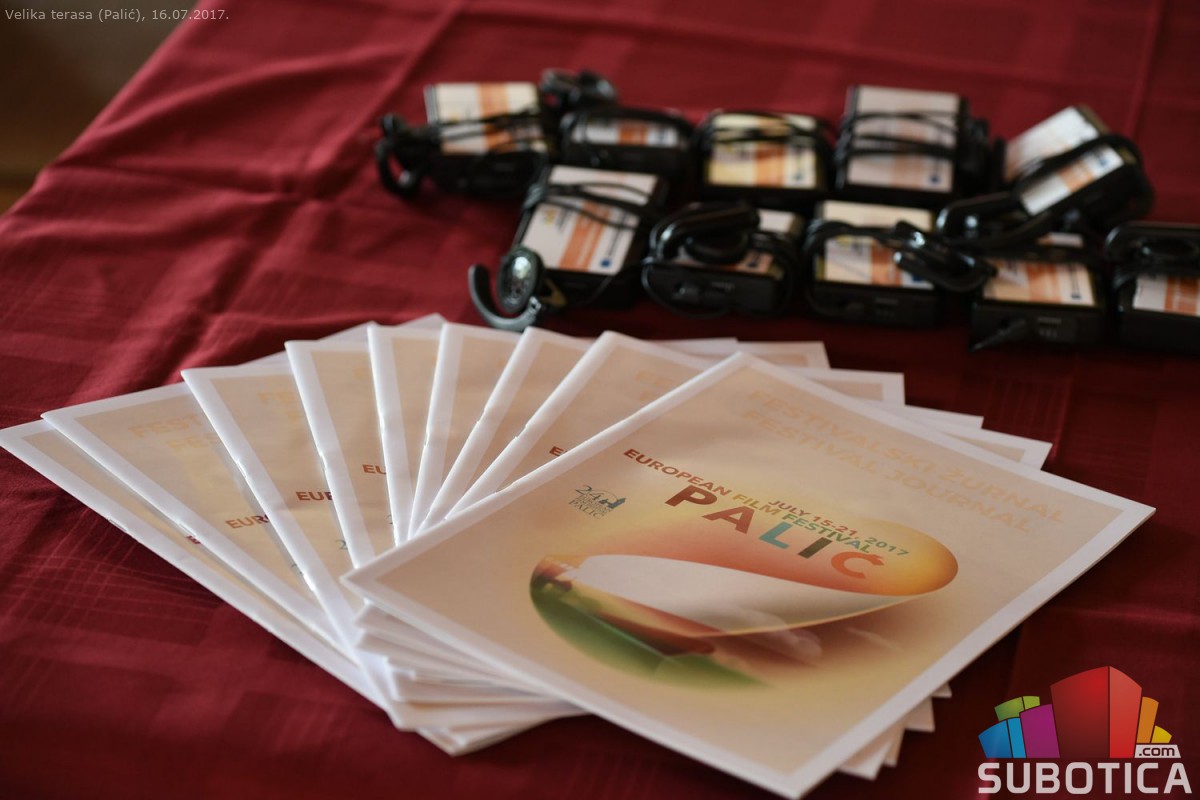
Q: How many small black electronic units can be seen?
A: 10